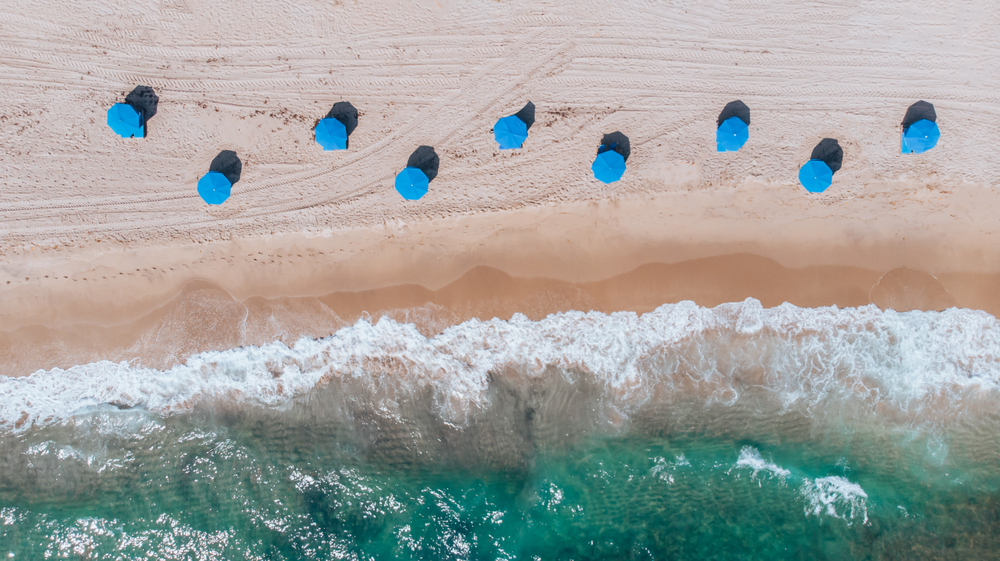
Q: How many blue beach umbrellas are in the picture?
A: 9